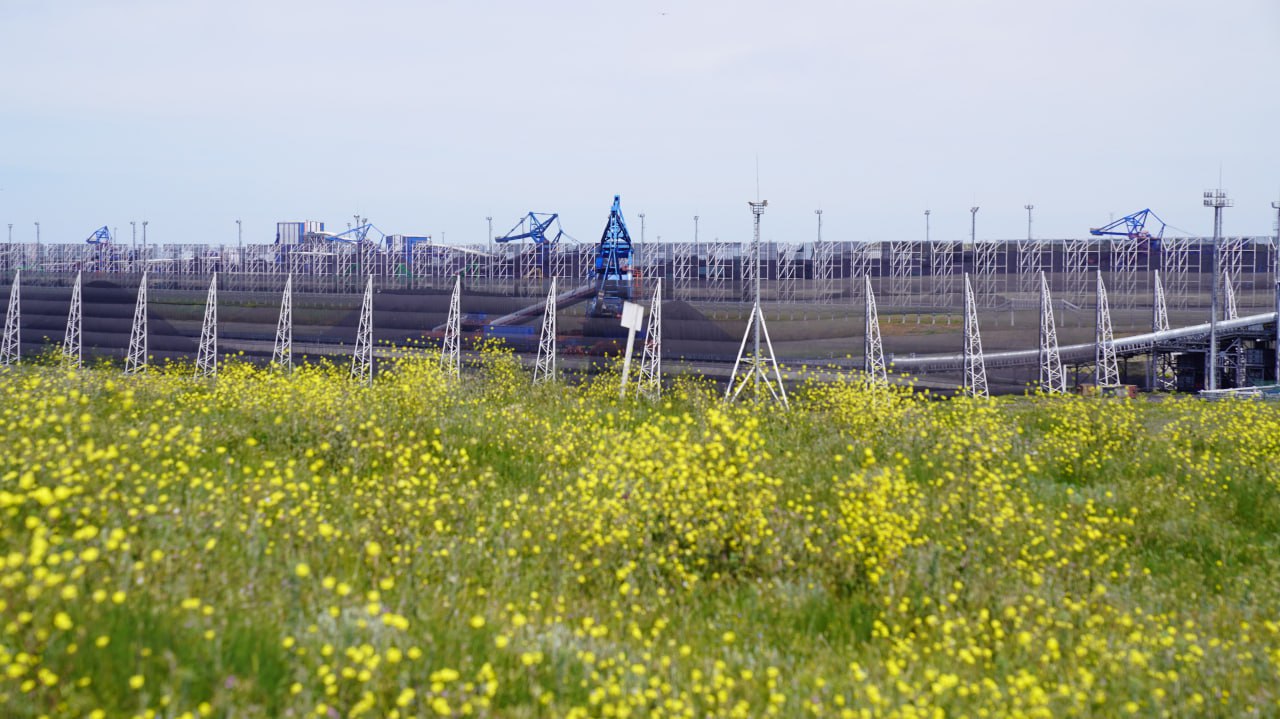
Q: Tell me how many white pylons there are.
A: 15